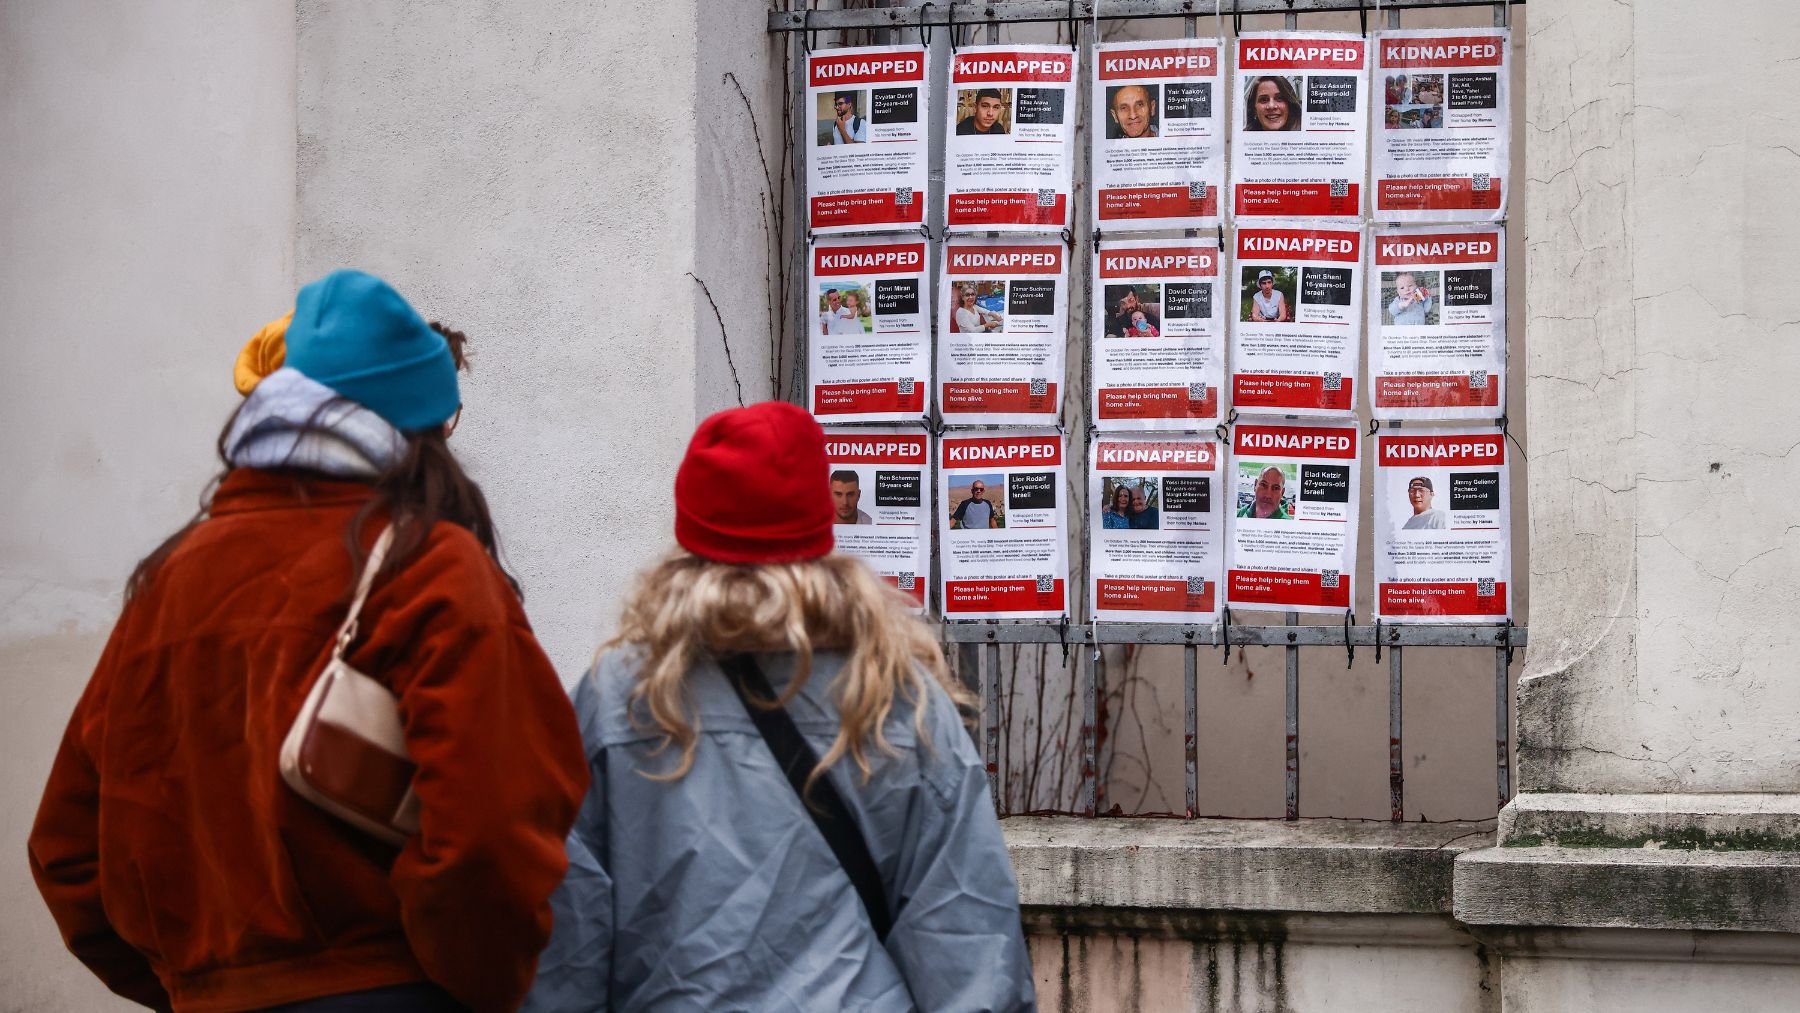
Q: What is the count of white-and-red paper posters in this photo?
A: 15